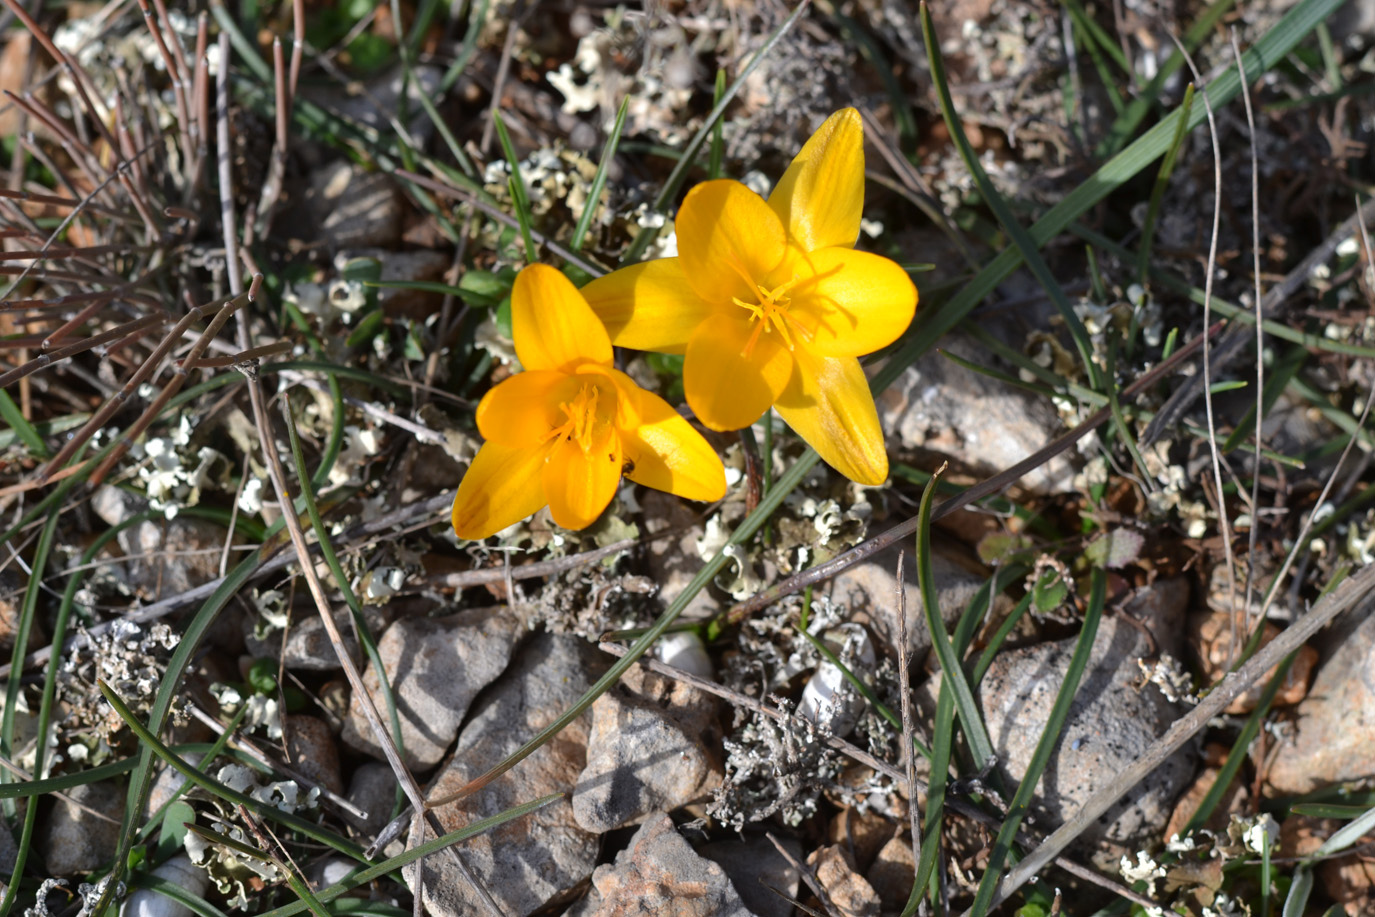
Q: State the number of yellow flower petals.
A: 12